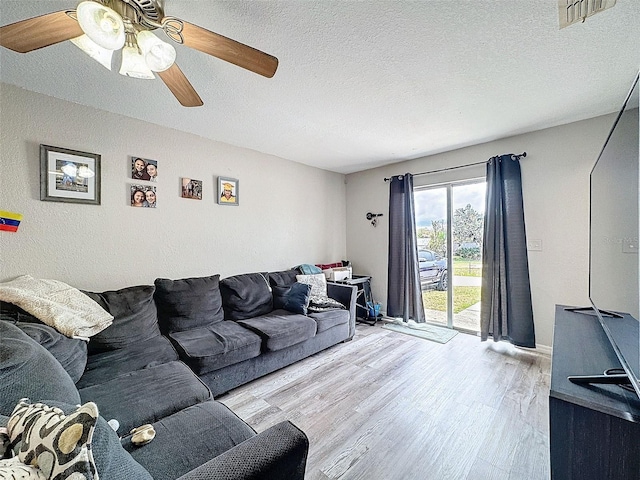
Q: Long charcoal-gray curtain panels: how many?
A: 2